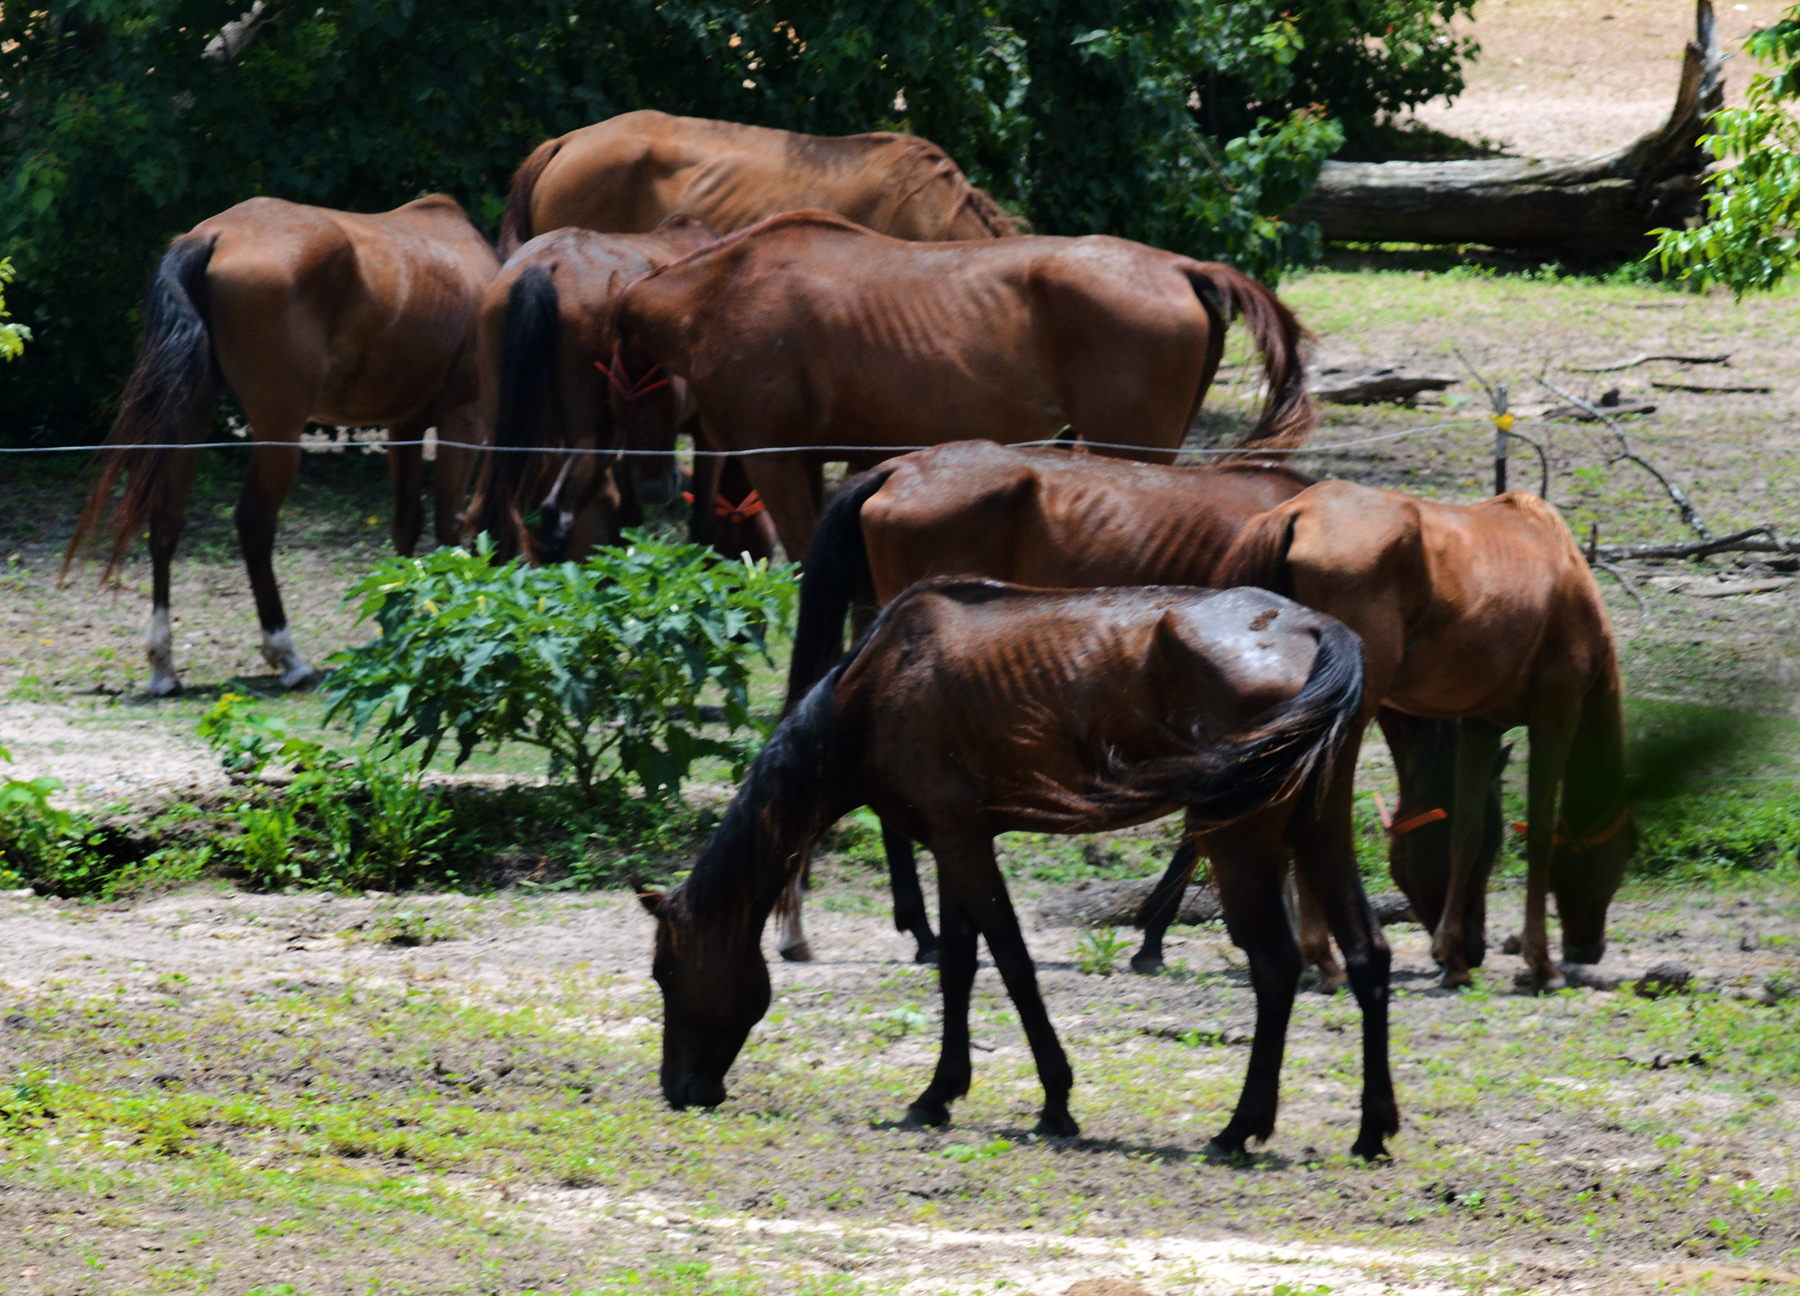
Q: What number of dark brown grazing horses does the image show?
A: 1